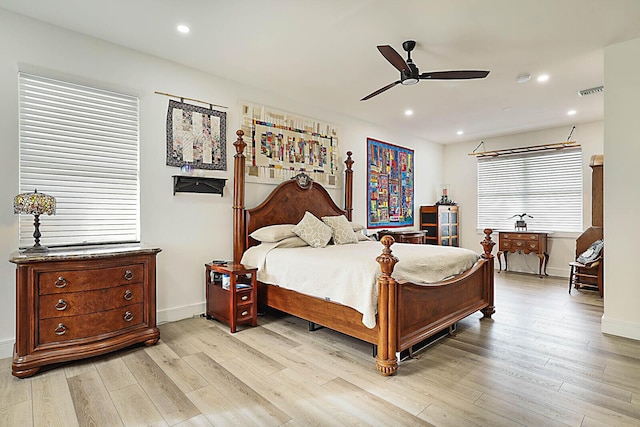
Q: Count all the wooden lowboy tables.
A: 1